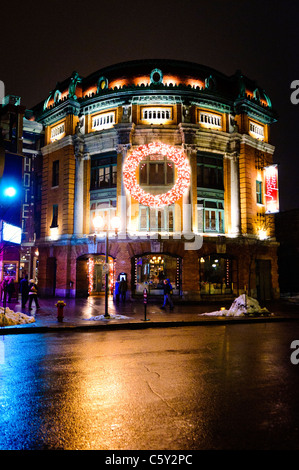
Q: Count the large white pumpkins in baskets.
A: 0